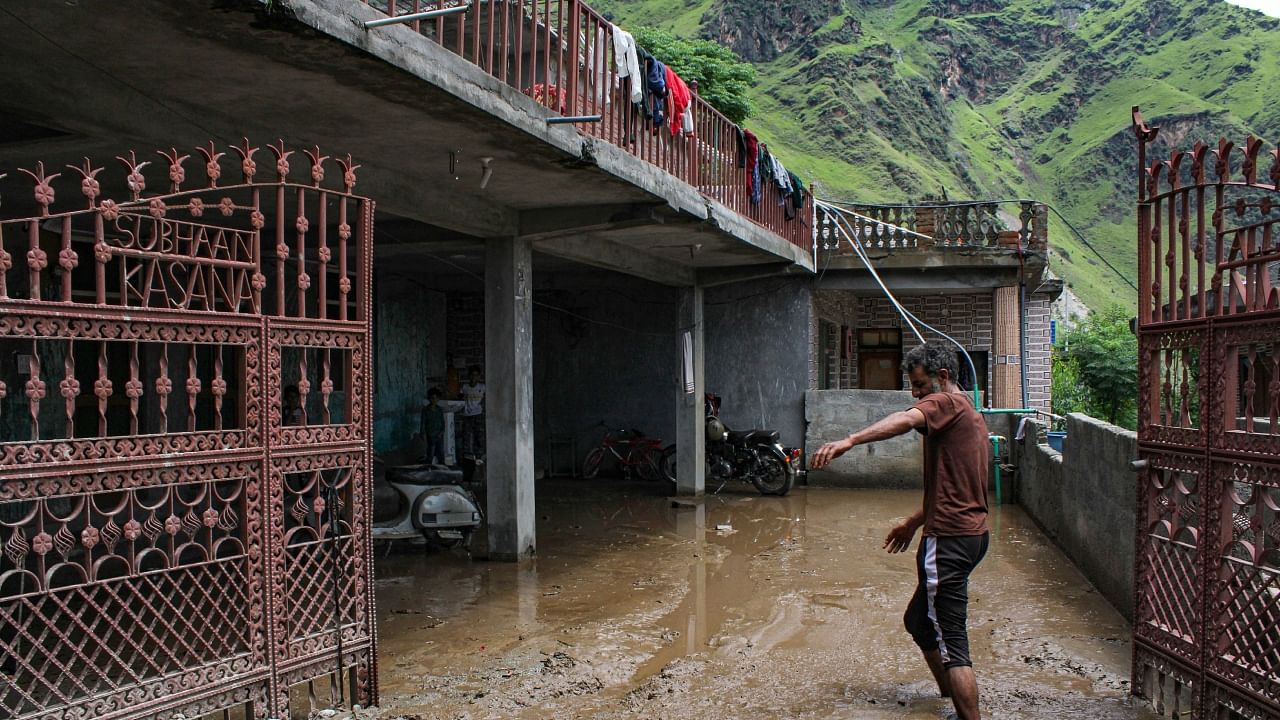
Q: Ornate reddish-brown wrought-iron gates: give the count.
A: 2